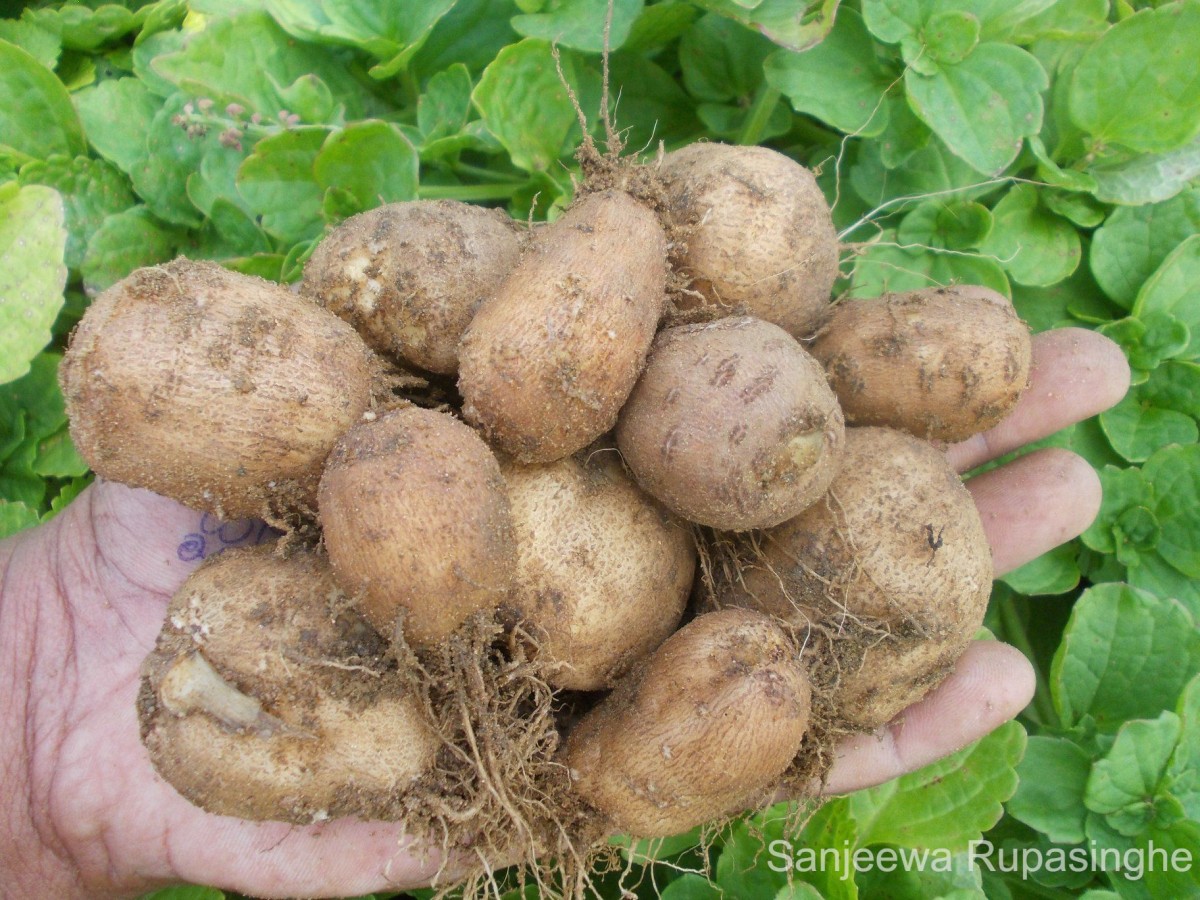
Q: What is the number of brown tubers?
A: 11